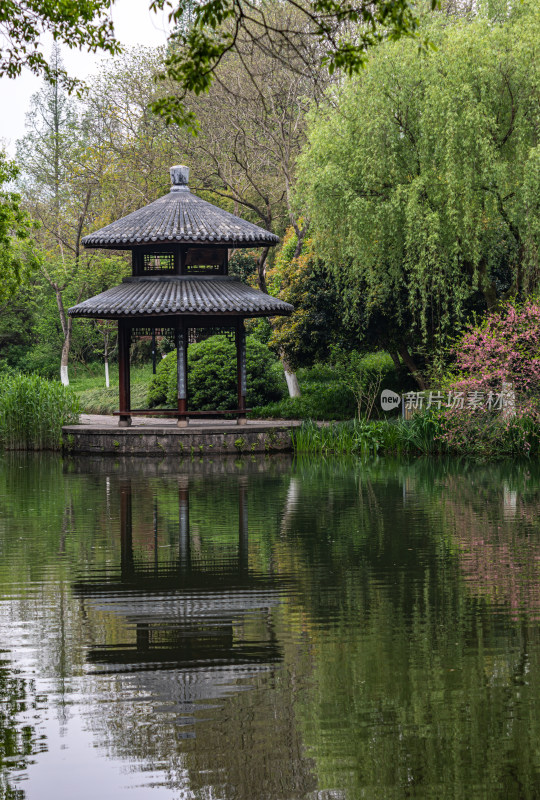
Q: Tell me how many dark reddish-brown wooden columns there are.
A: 3